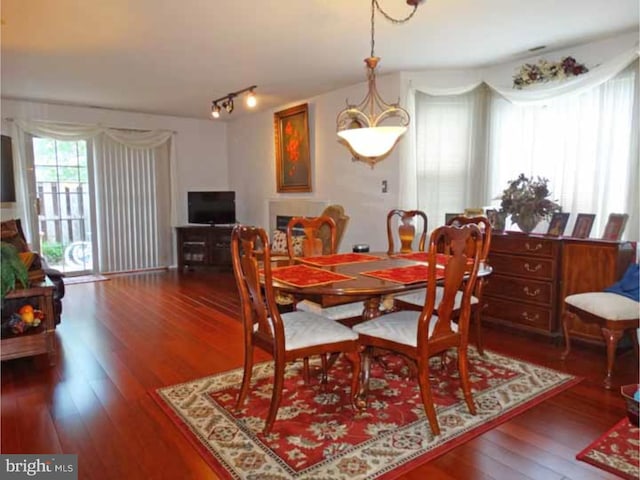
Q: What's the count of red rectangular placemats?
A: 4